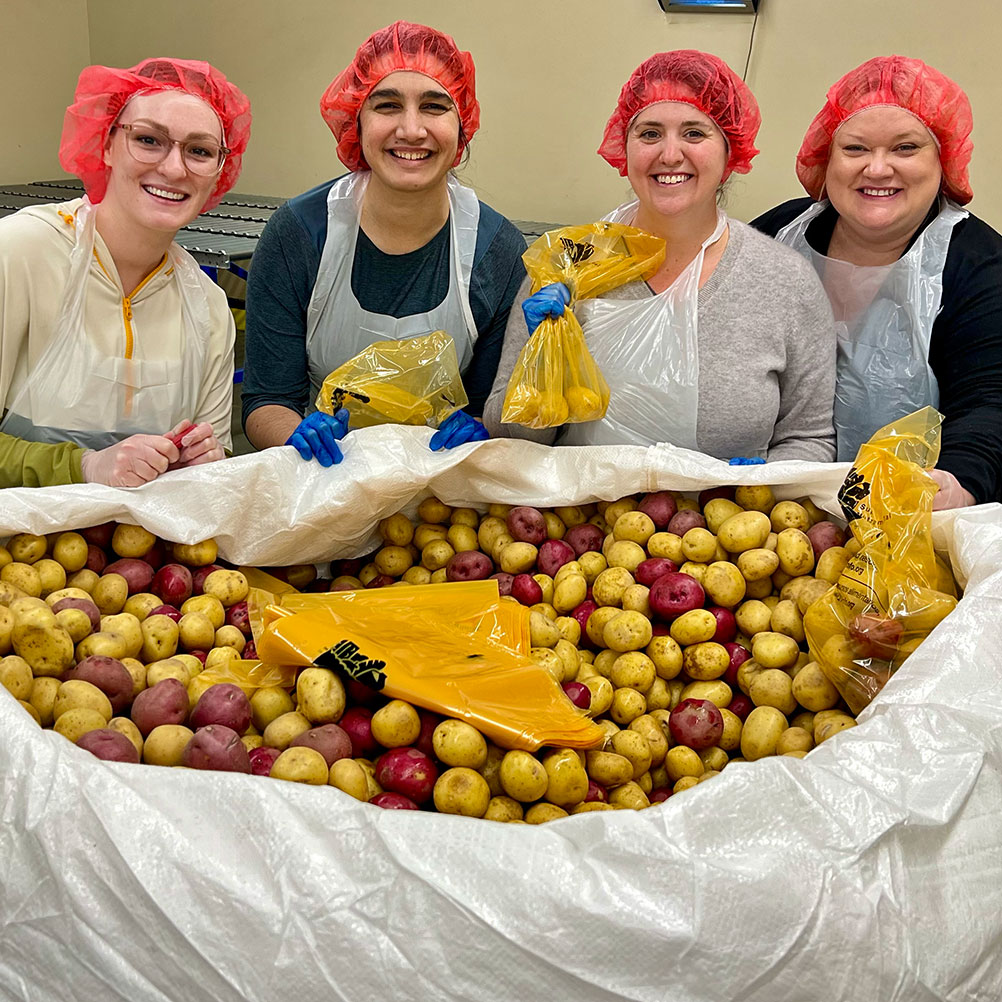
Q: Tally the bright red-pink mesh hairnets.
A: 4